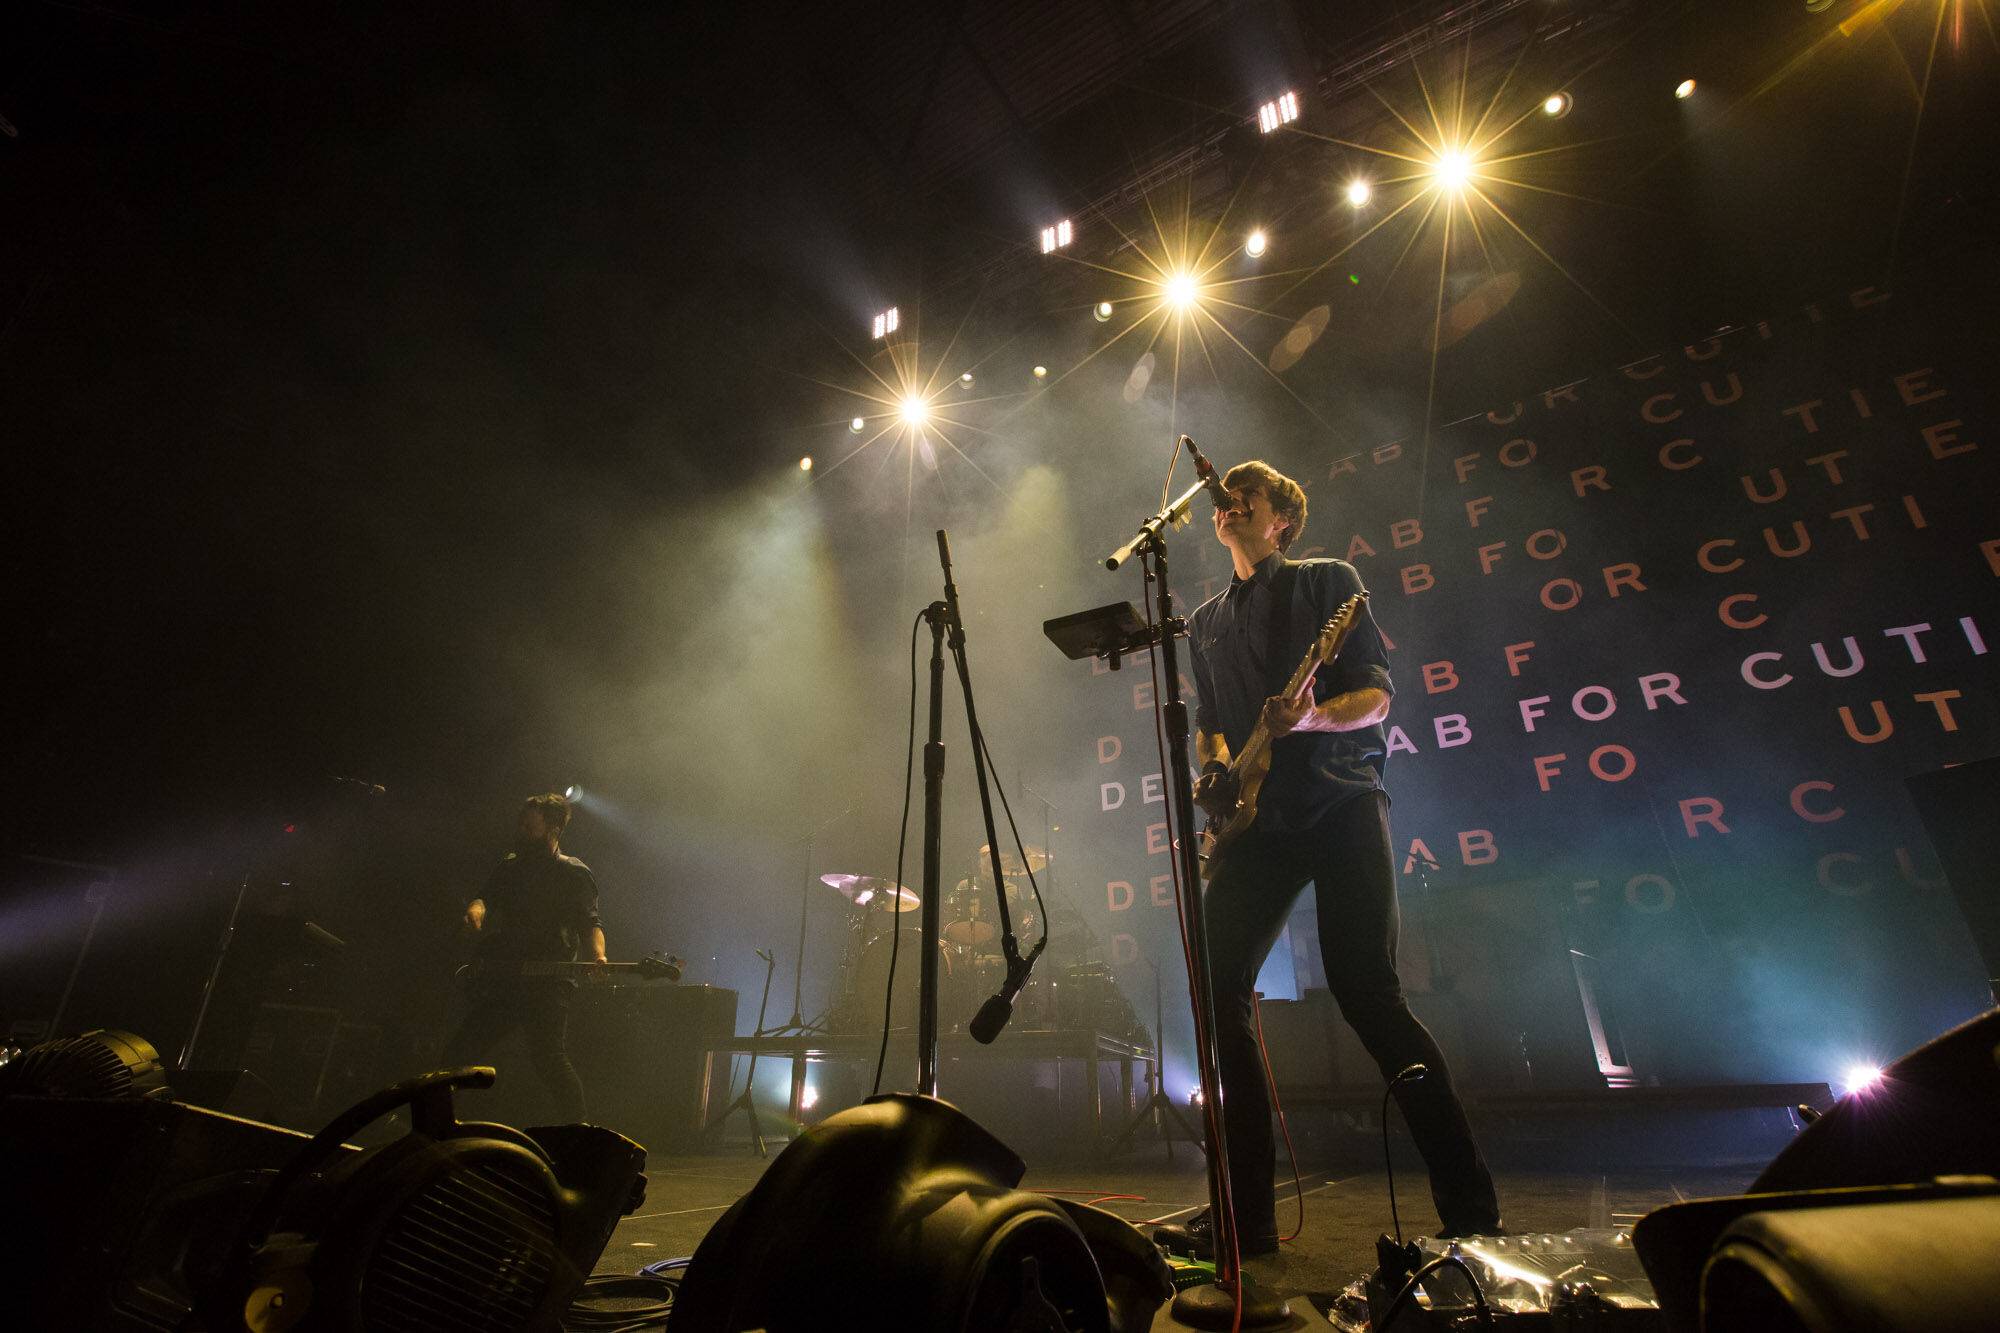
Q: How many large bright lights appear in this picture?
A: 3